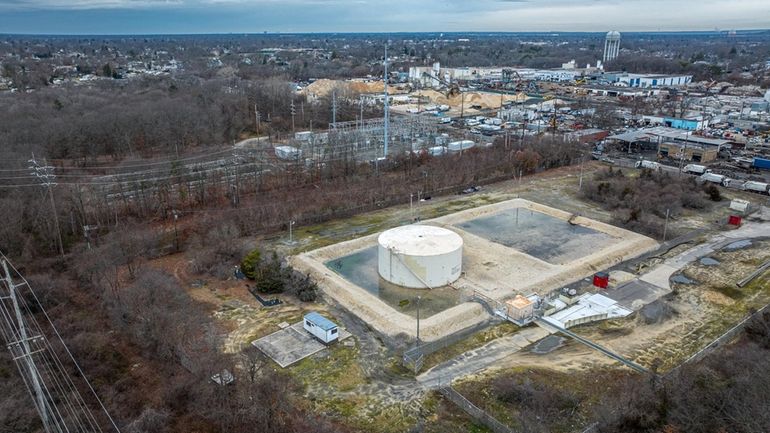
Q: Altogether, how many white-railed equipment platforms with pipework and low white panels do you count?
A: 1